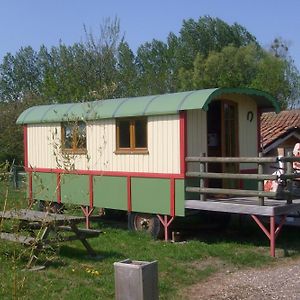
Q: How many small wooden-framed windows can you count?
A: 2